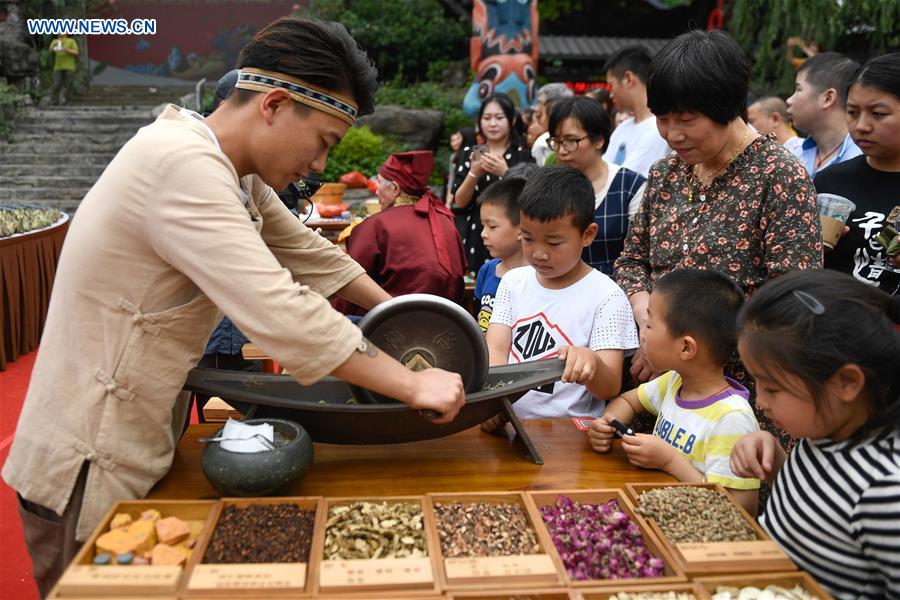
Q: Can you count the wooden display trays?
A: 9